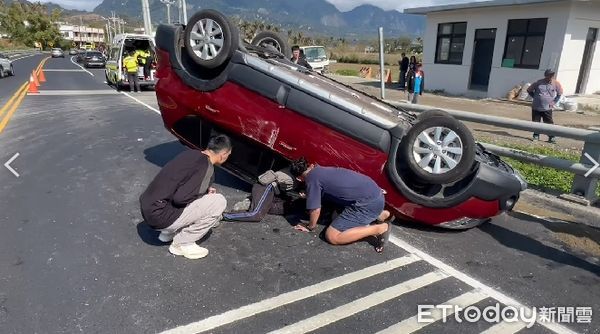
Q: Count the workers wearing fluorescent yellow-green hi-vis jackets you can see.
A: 2